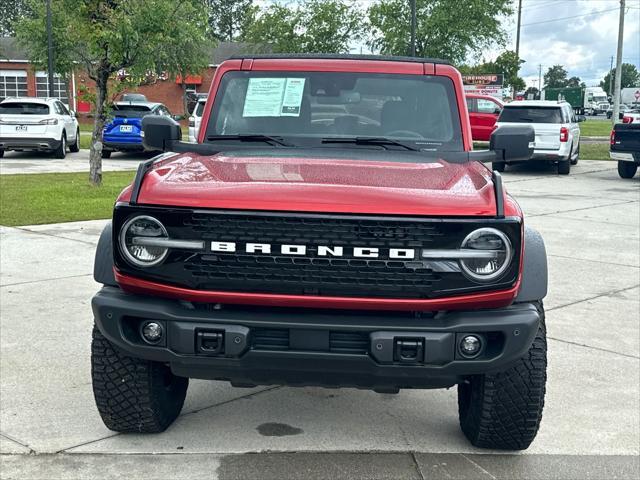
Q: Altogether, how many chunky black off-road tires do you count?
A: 2